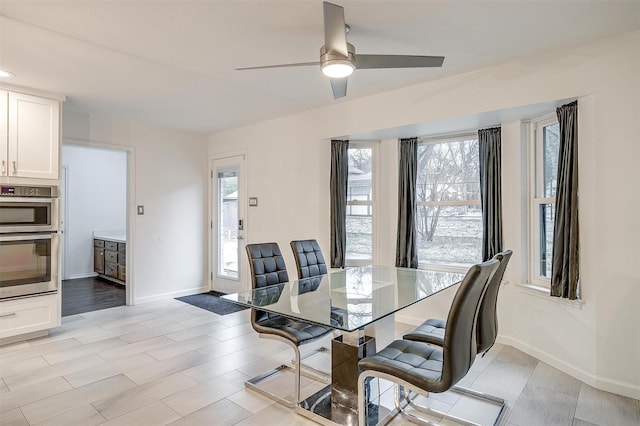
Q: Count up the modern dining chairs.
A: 4